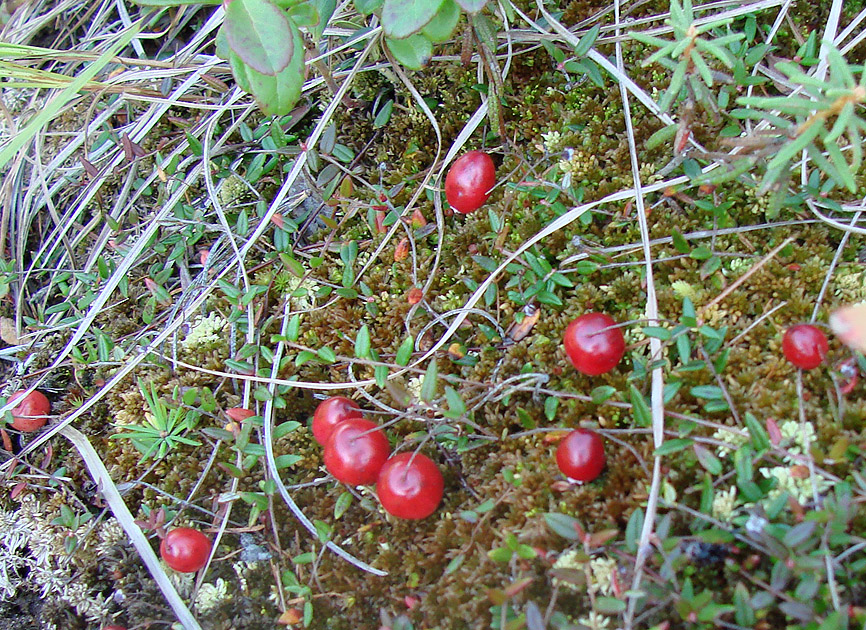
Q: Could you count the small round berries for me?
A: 9